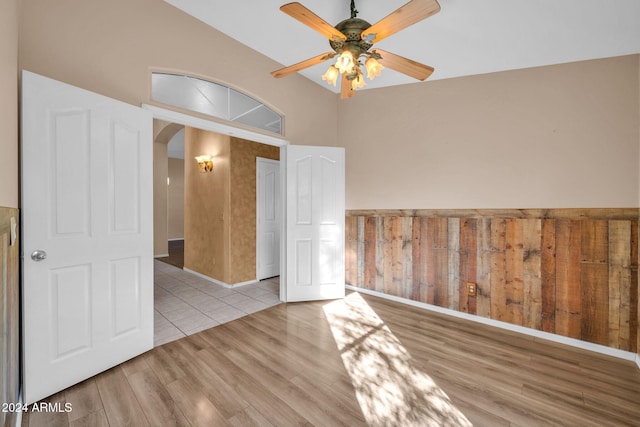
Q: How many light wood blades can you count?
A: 5